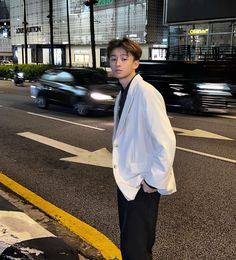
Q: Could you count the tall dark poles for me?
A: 4